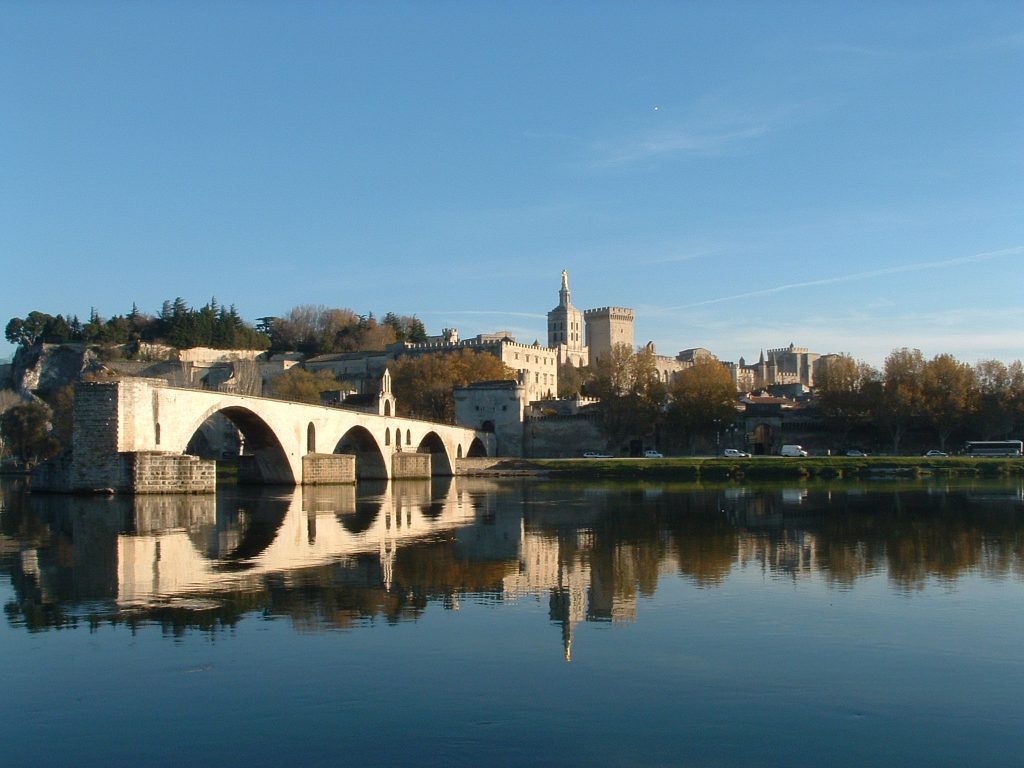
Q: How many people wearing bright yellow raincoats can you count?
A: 0